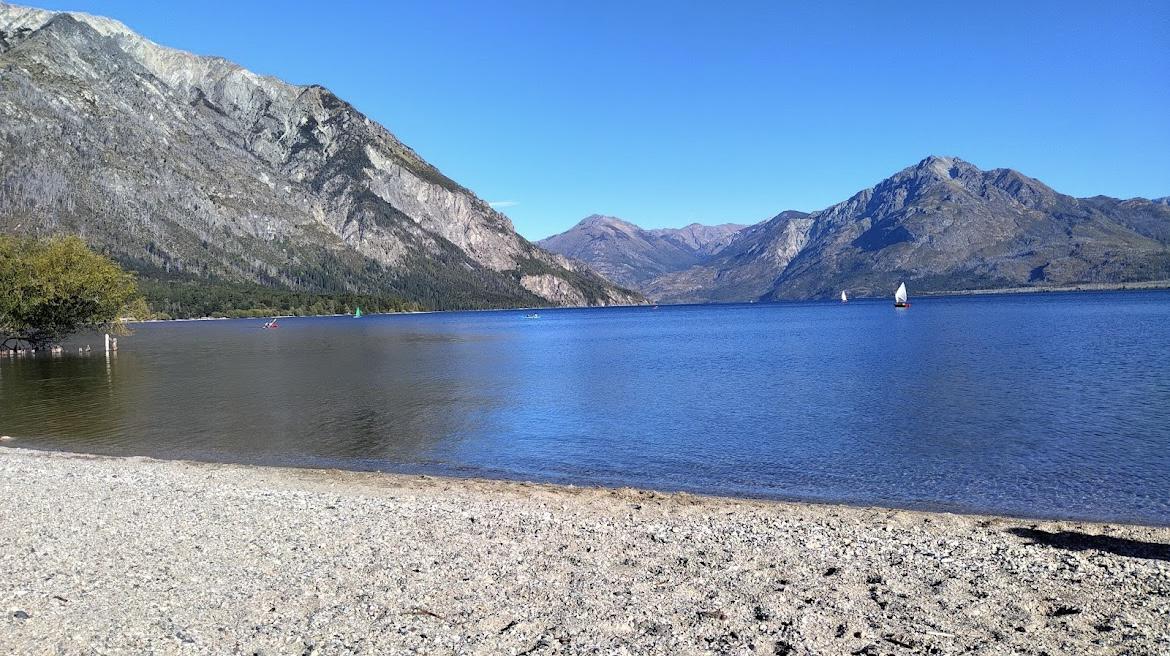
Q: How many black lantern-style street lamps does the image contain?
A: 0